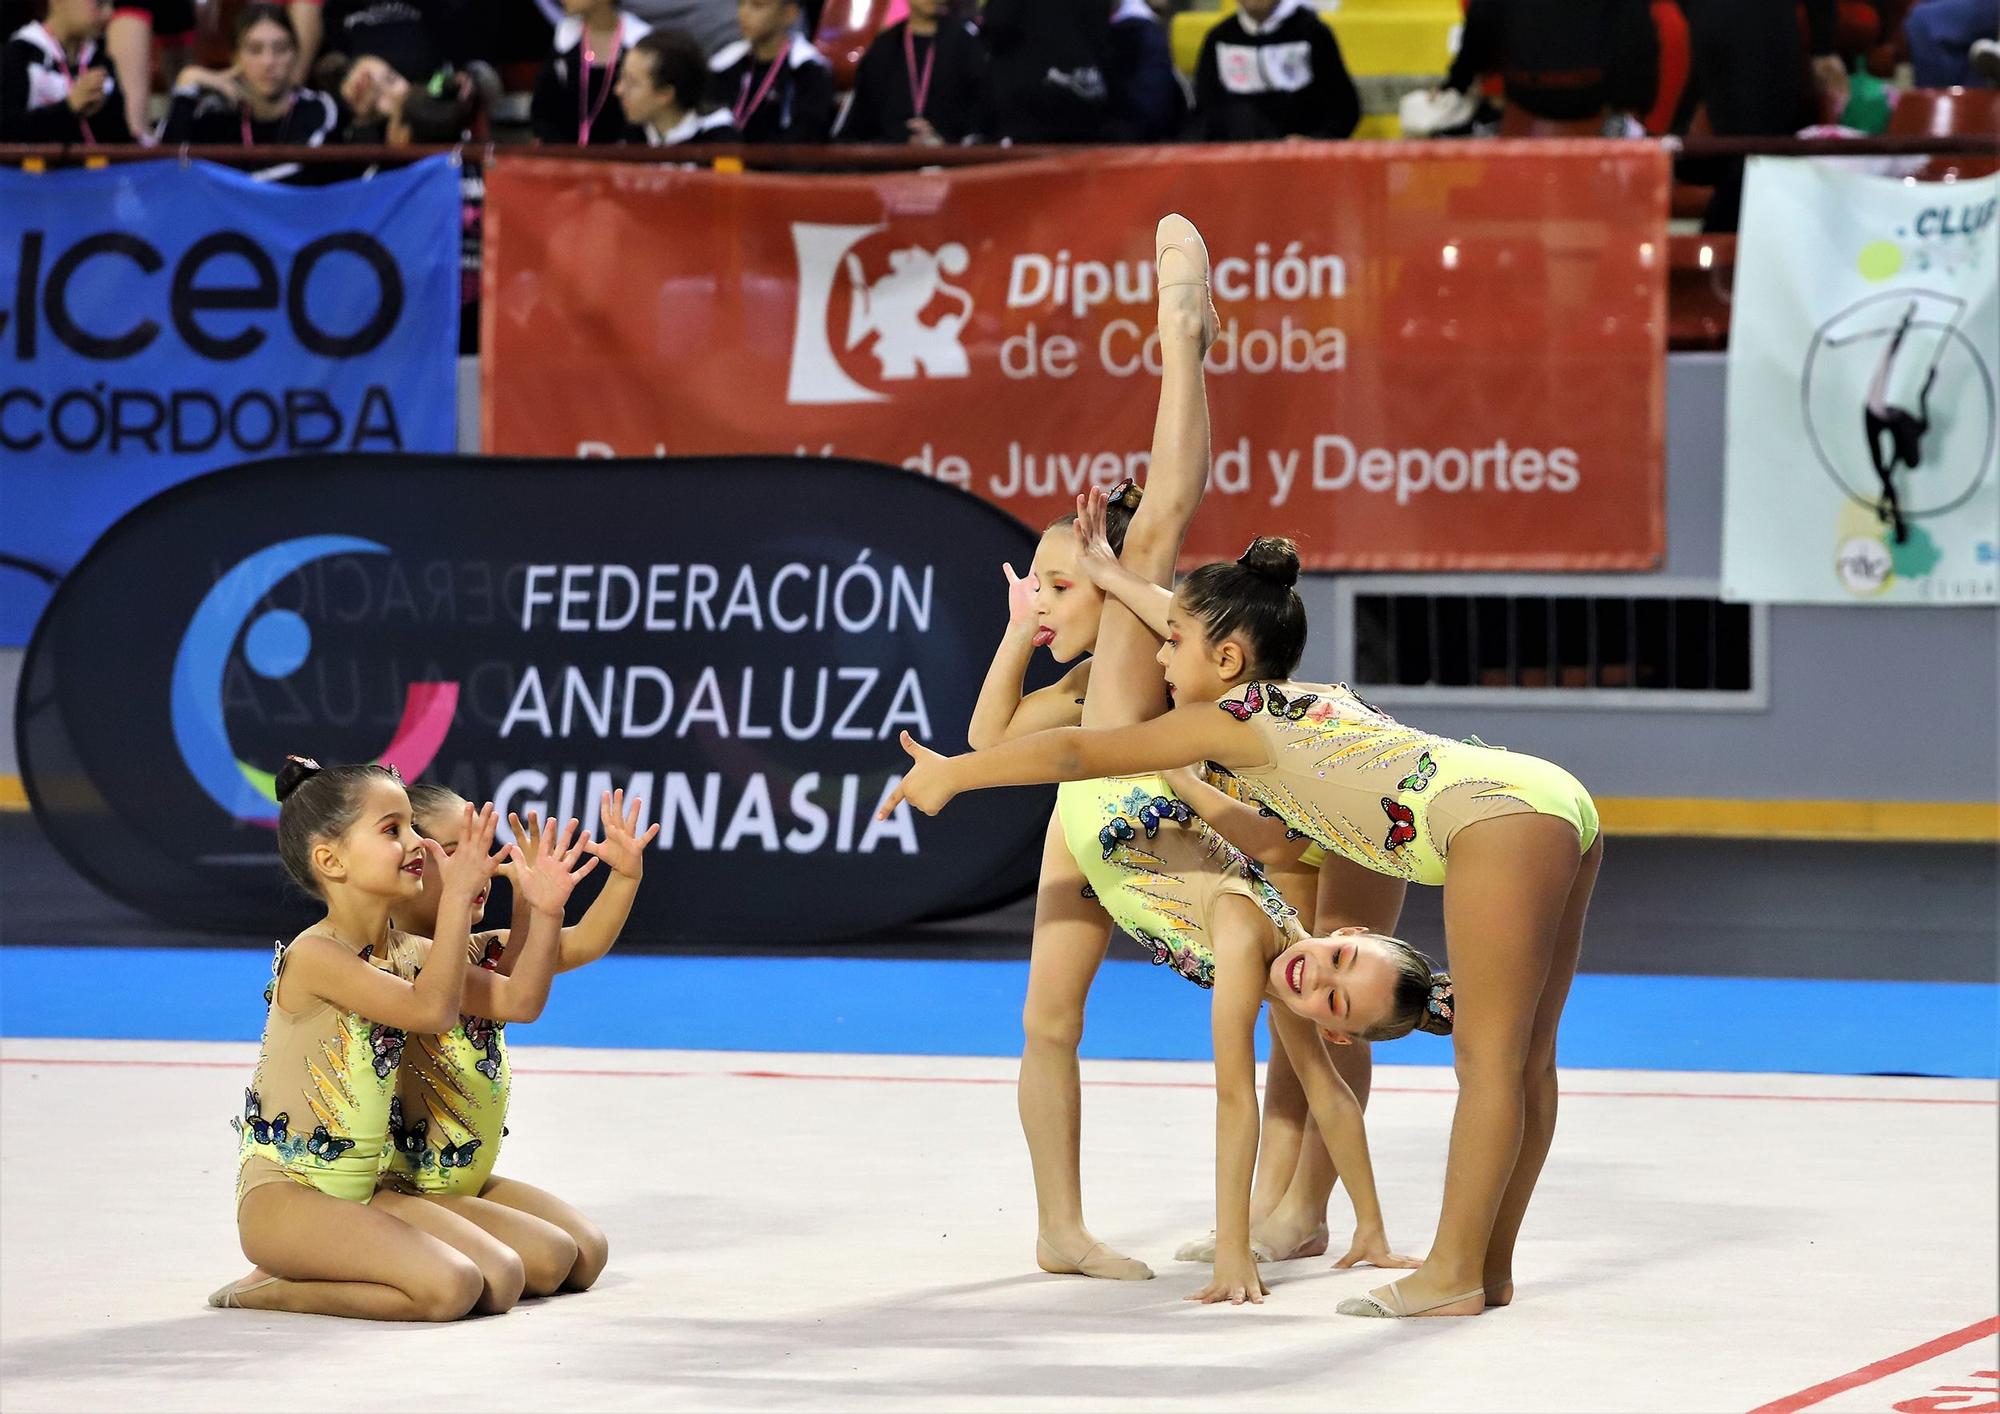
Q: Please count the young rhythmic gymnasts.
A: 5